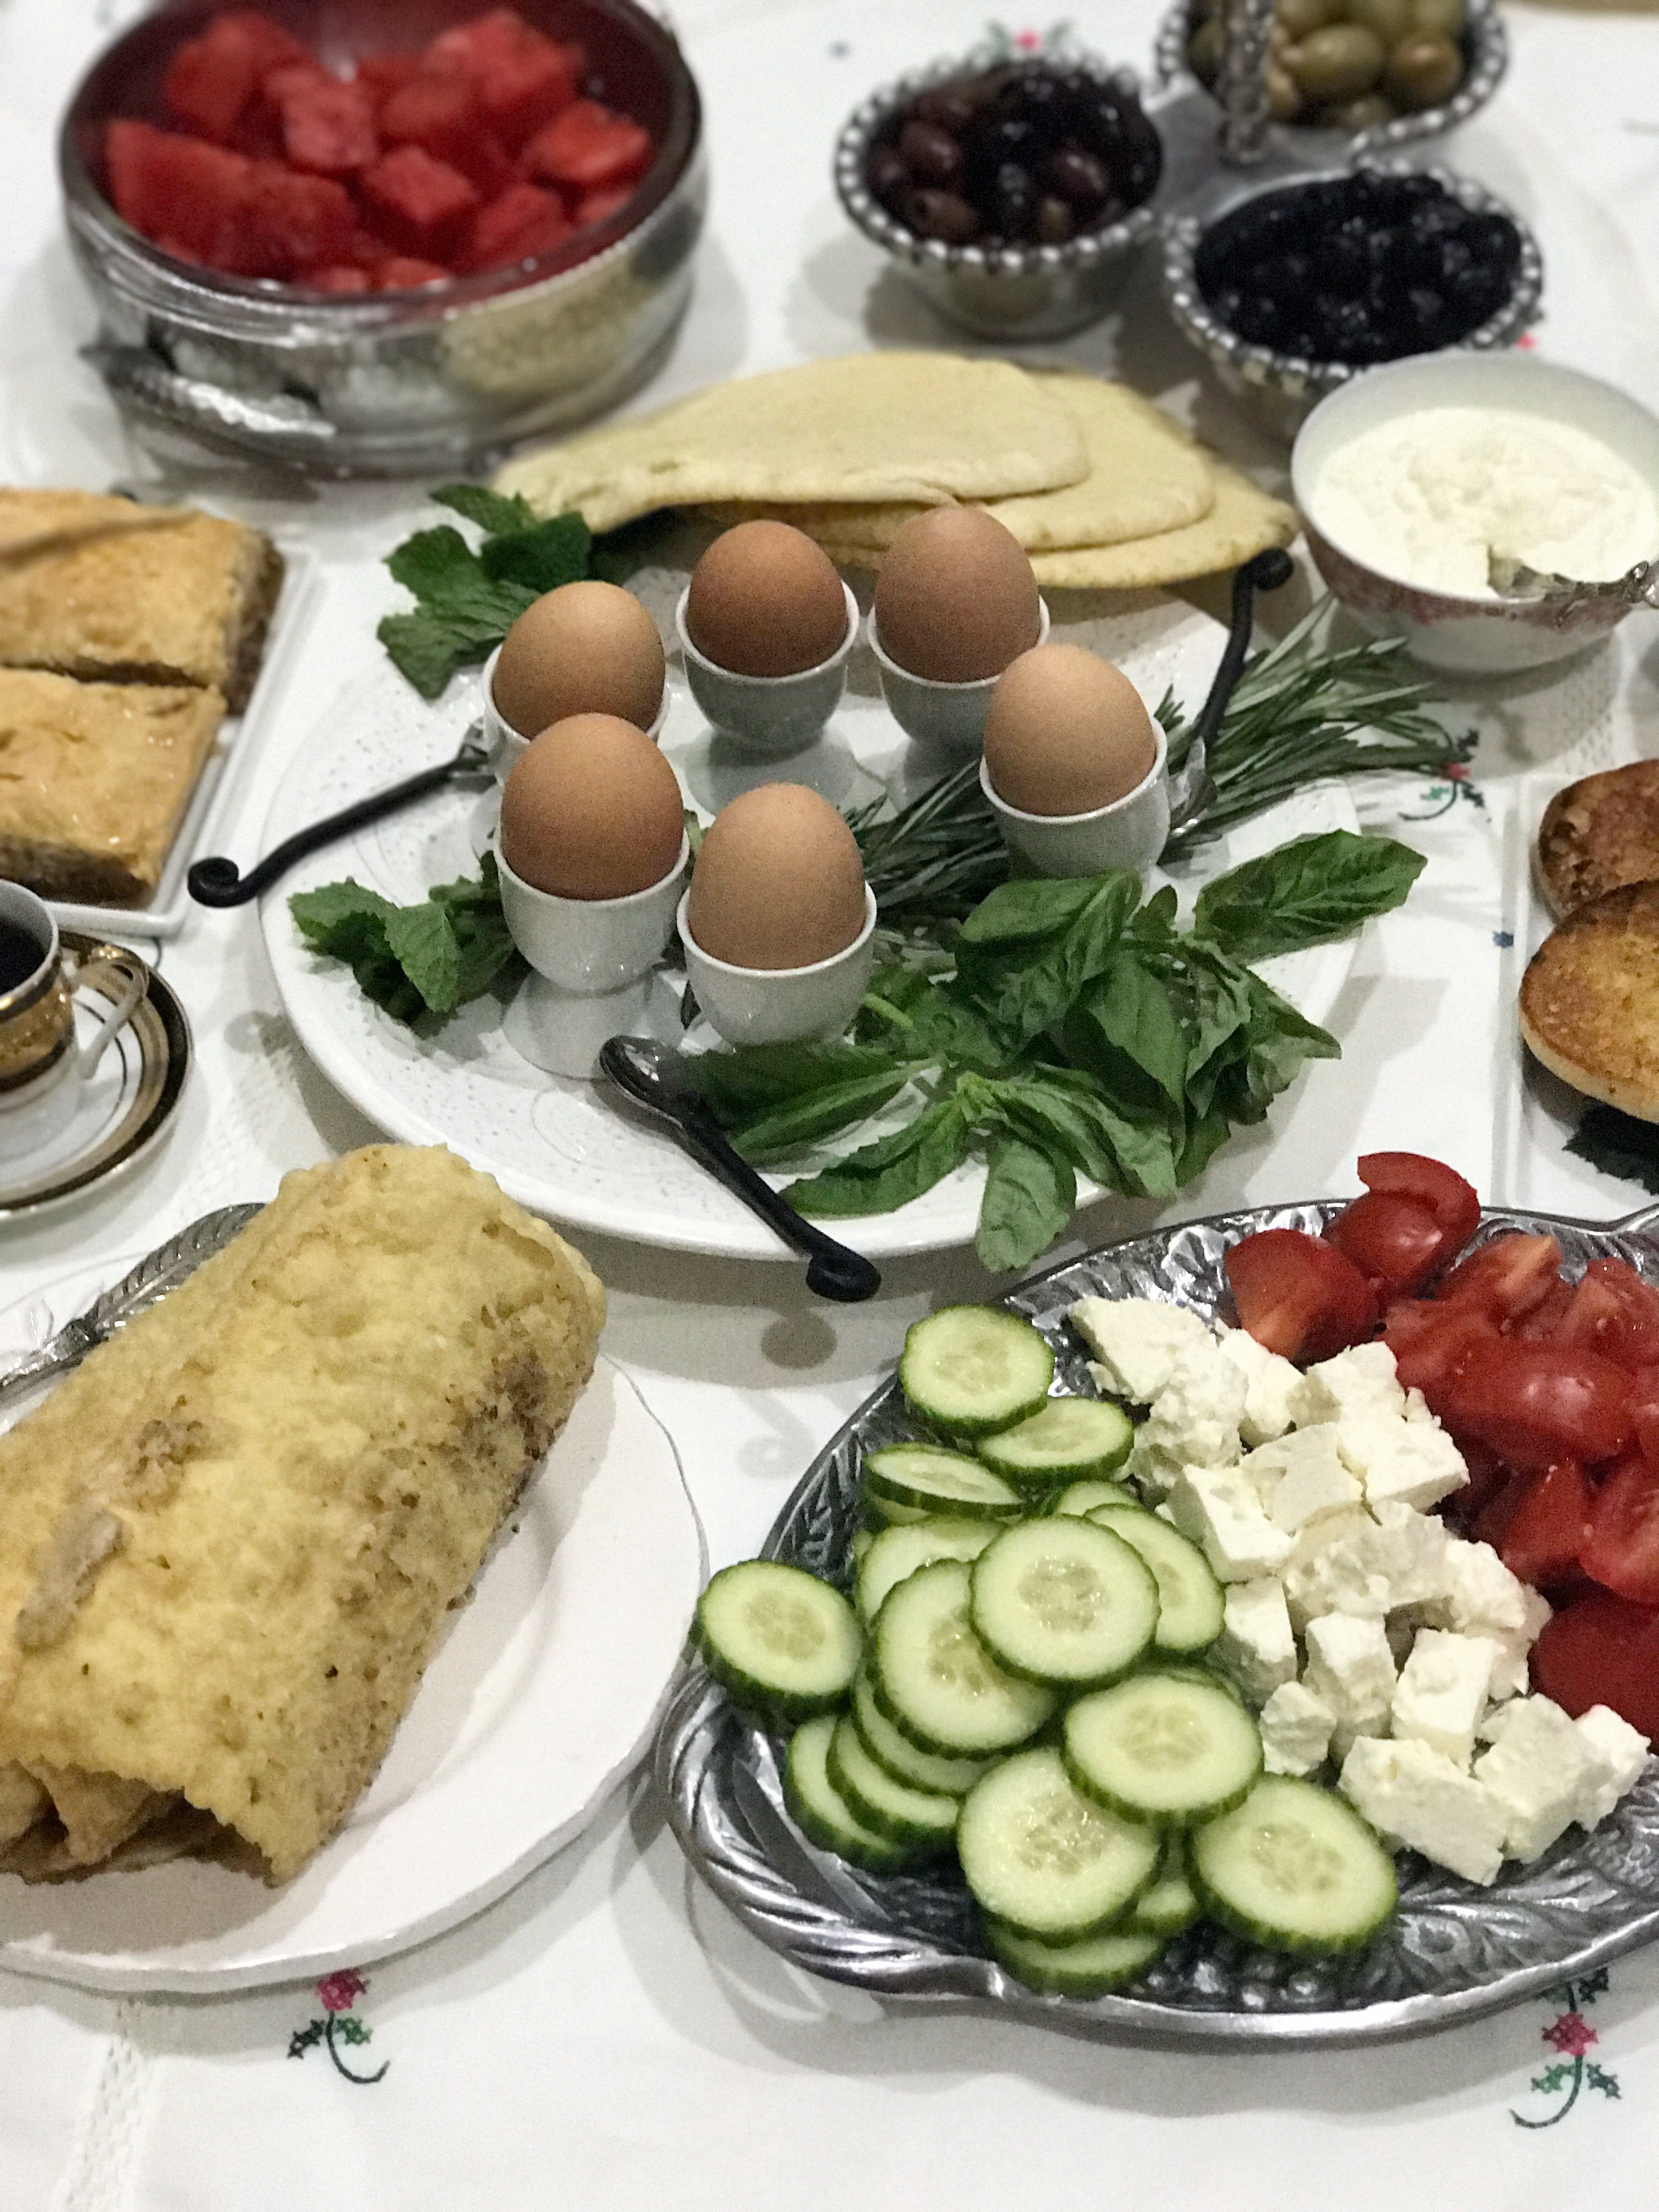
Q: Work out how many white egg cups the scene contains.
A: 6